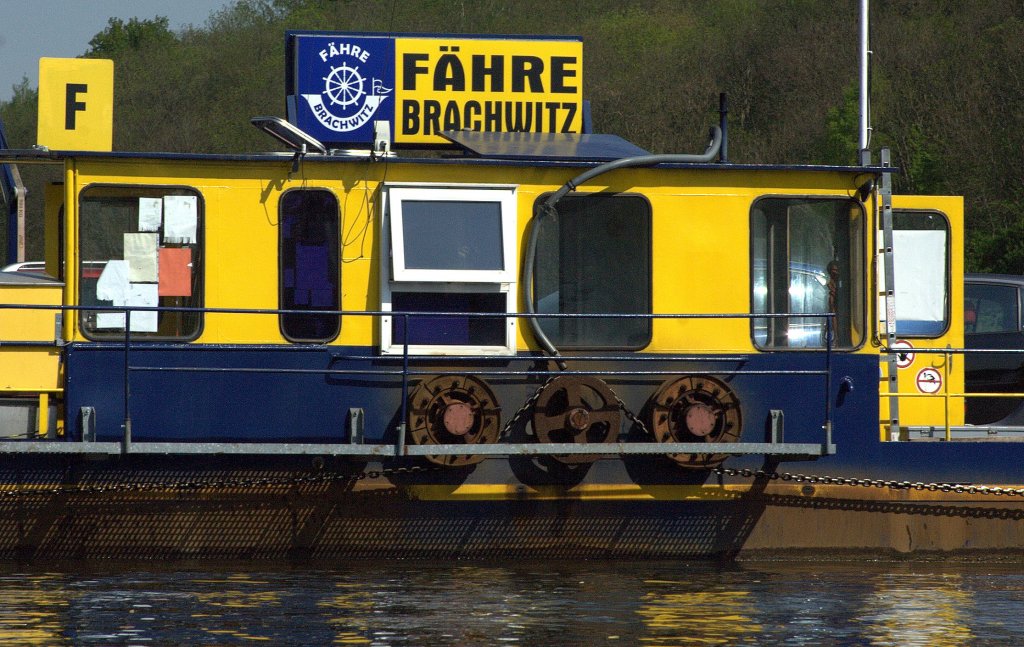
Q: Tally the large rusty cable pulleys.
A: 3